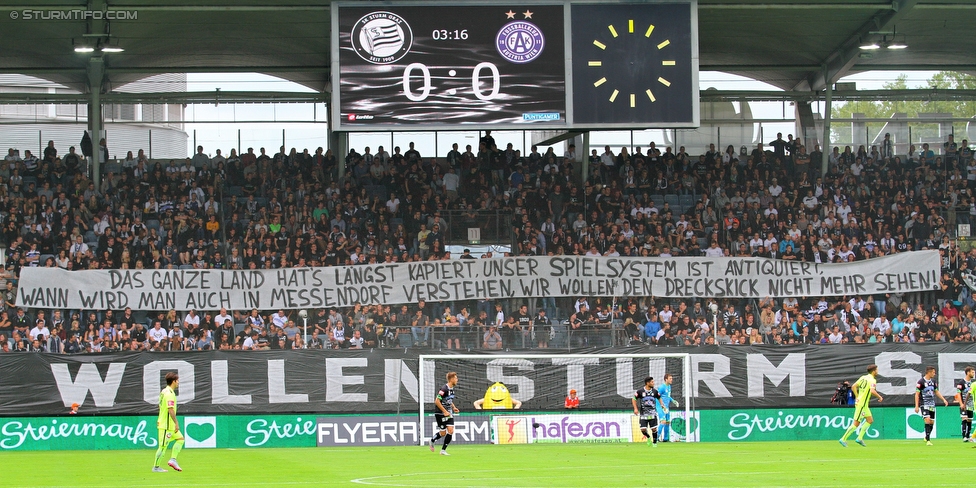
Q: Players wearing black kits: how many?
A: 4